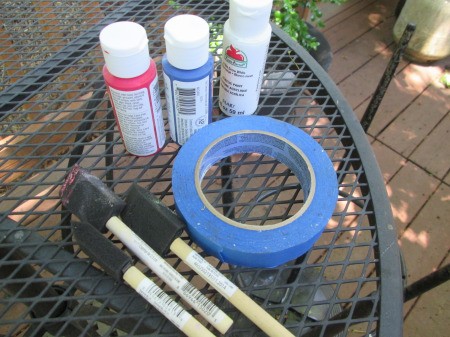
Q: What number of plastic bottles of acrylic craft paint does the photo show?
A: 3